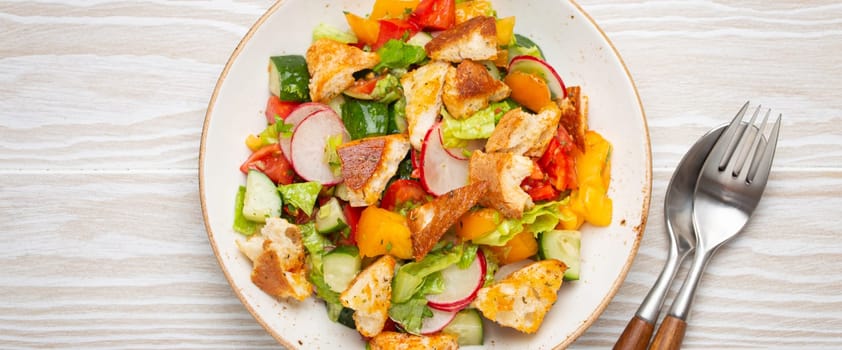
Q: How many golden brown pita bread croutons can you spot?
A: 13